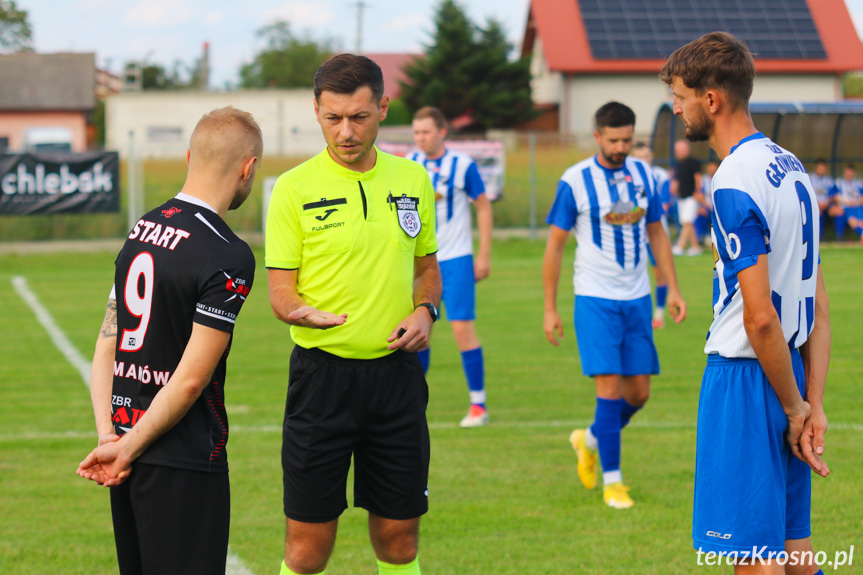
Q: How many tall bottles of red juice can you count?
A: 0